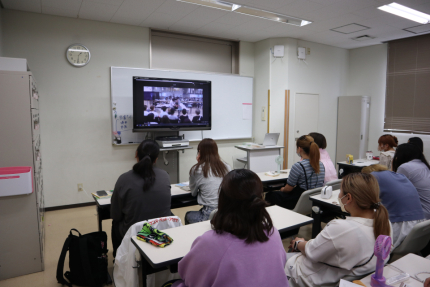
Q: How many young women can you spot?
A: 10